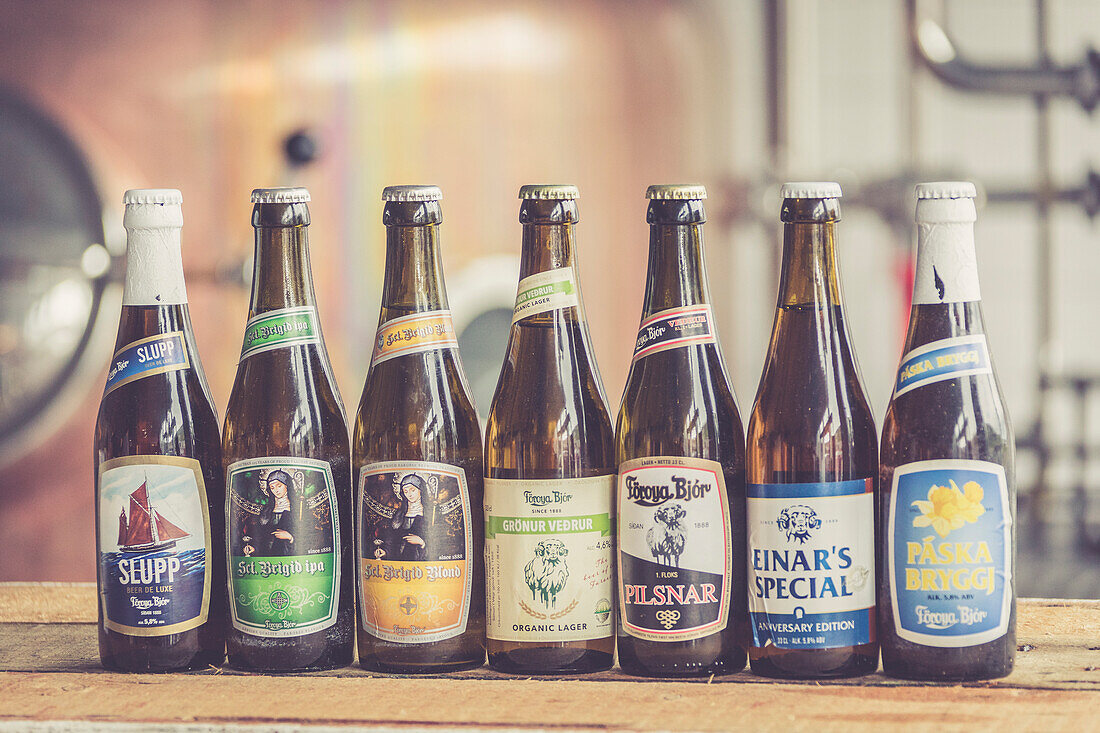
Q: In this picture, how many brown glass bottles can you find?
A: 7